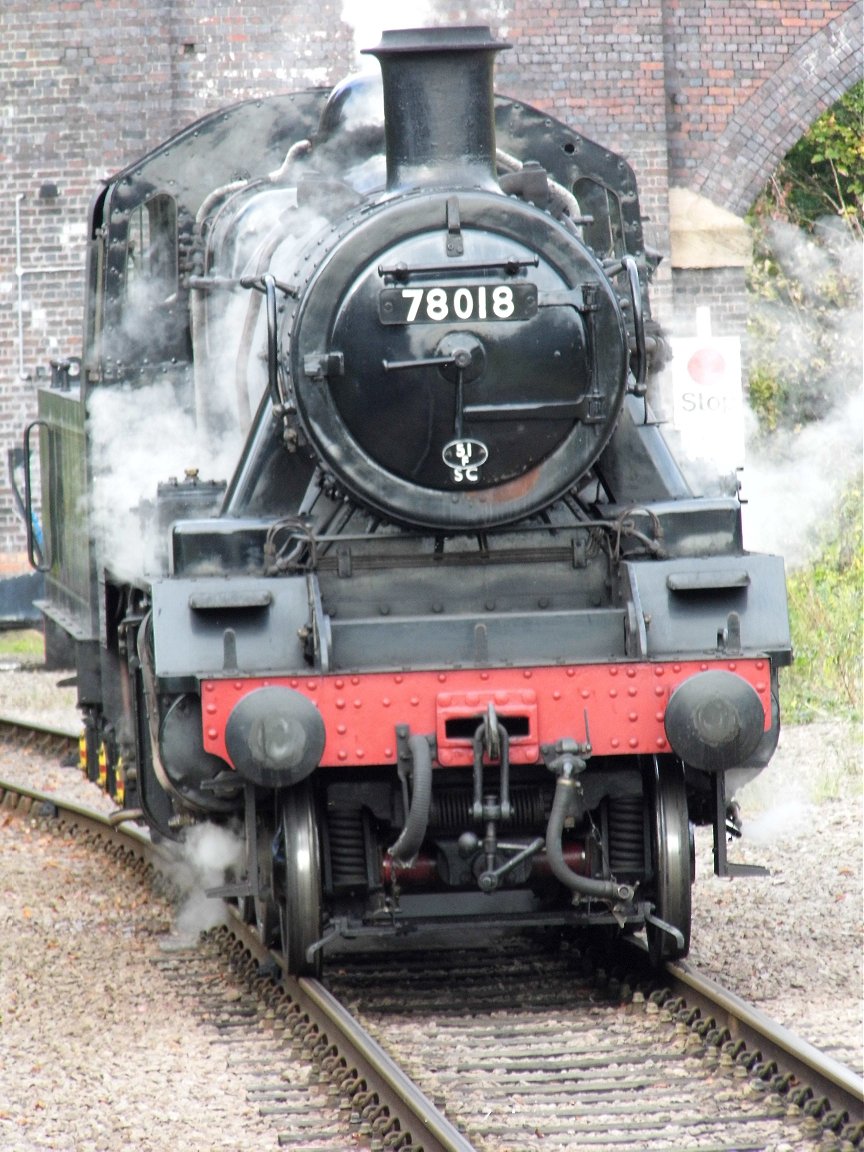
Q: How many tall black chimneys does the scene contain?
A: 1